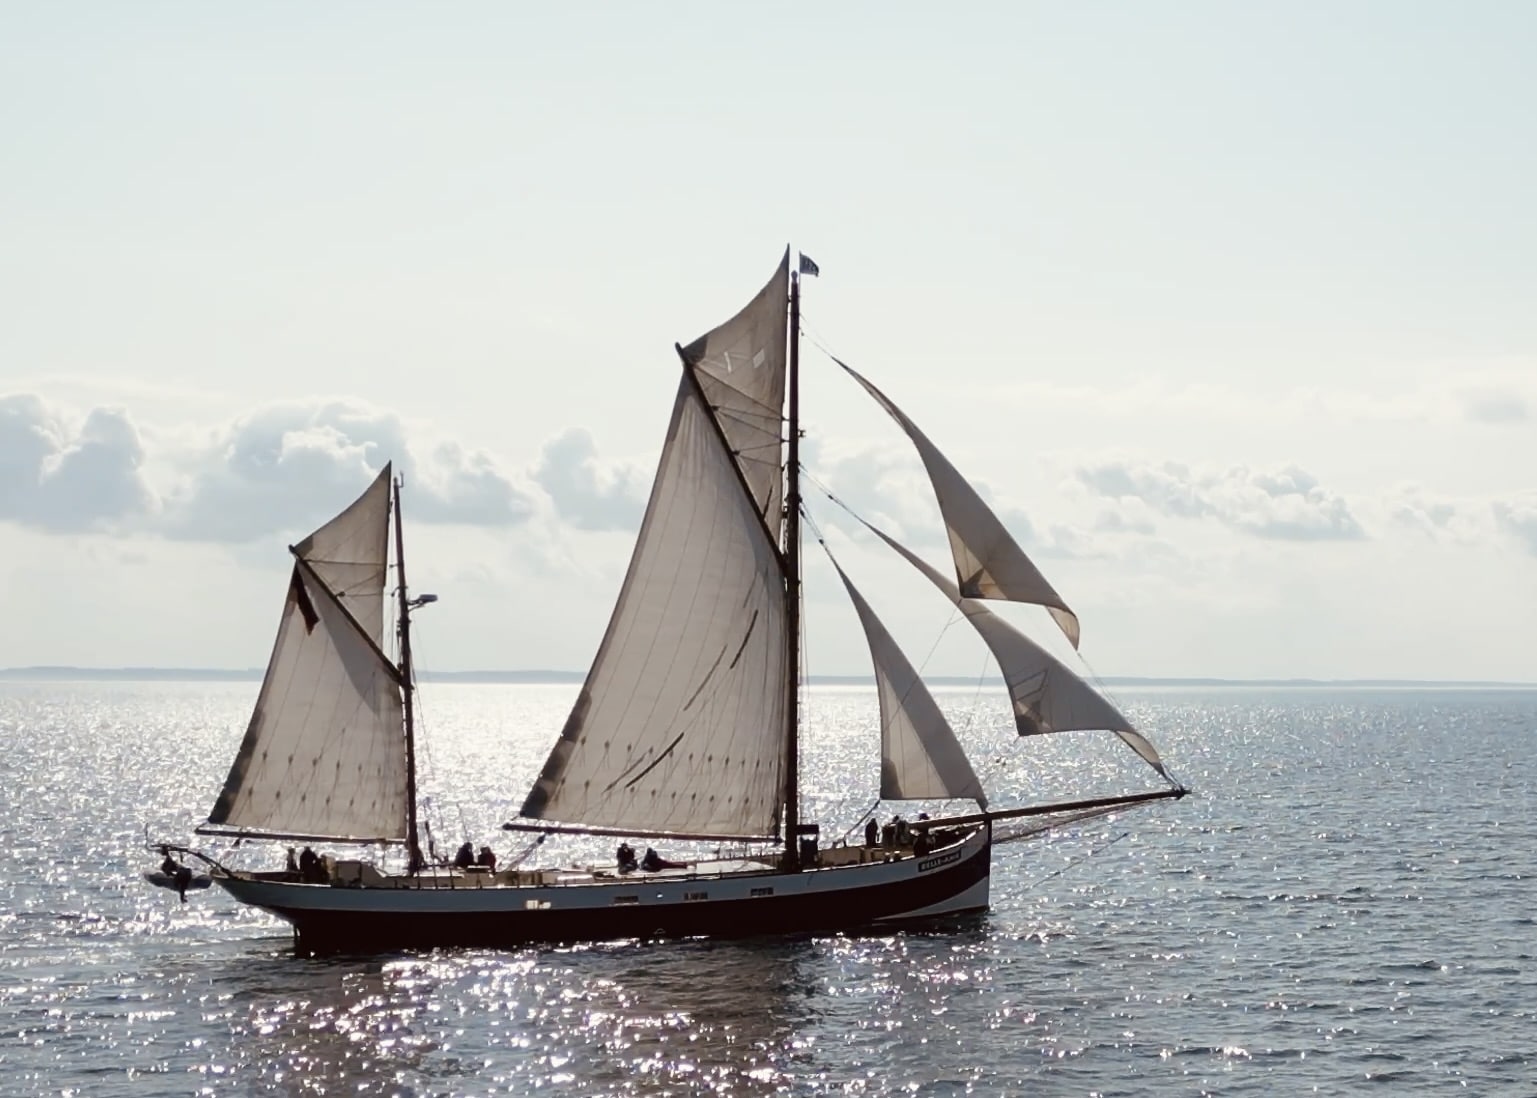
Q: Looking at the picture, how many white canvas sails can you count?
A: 7